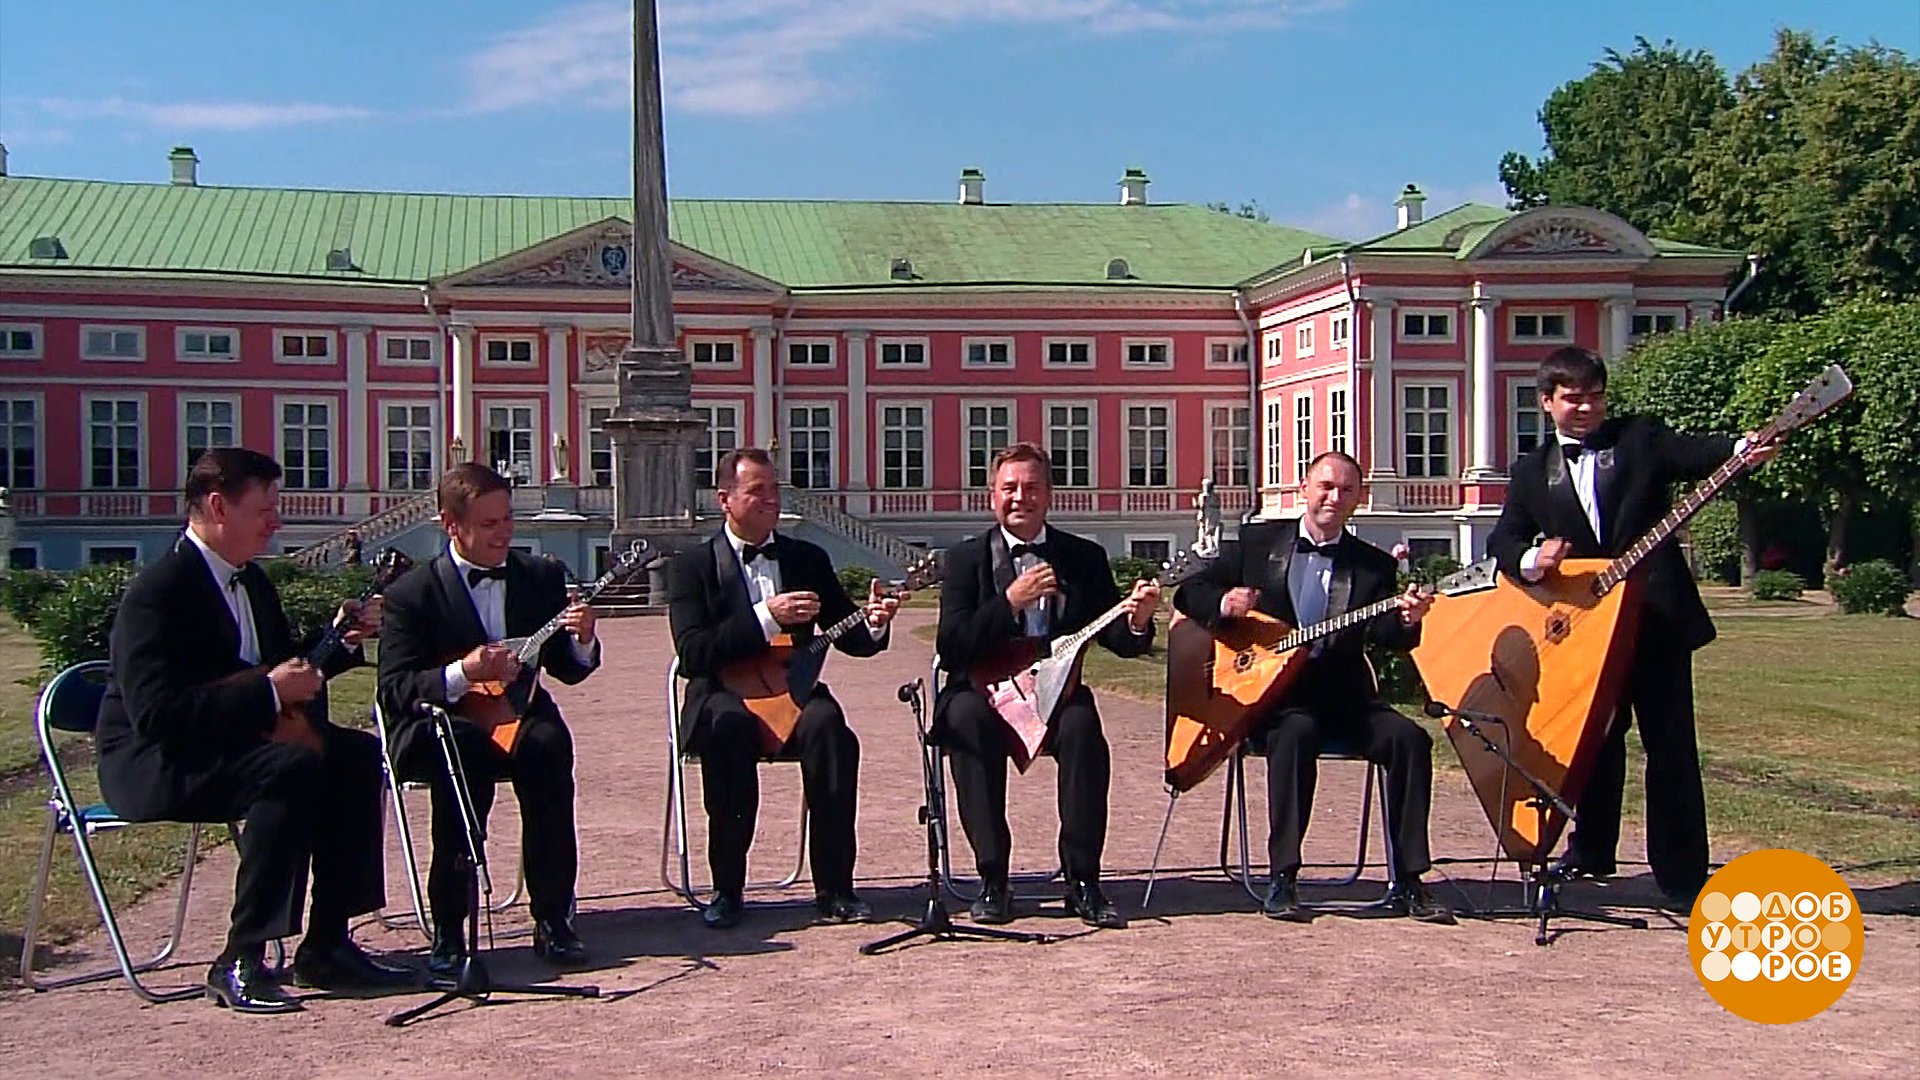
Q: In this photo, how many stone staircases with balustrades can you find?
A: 2